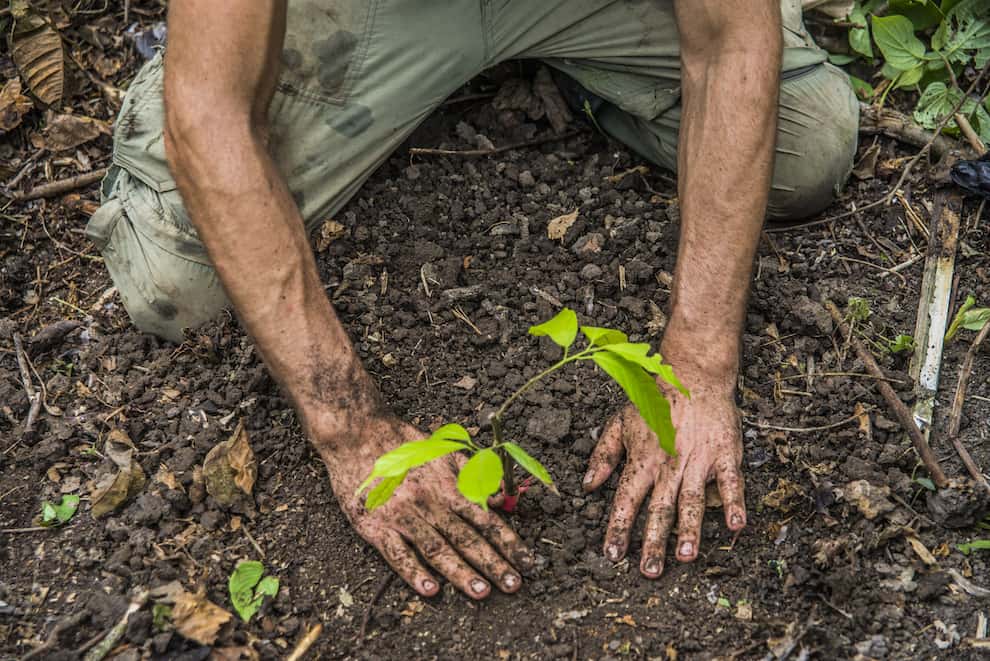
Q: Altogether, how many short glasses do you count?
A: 0